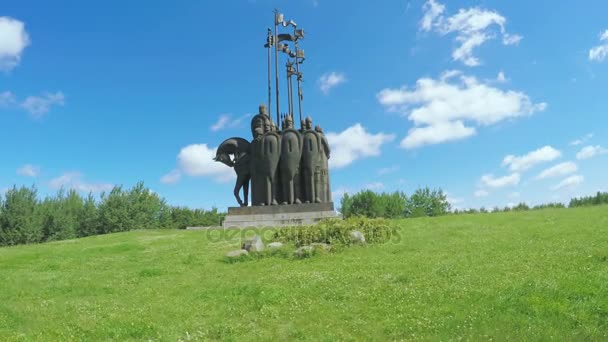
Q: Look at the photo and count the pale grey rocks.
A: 6